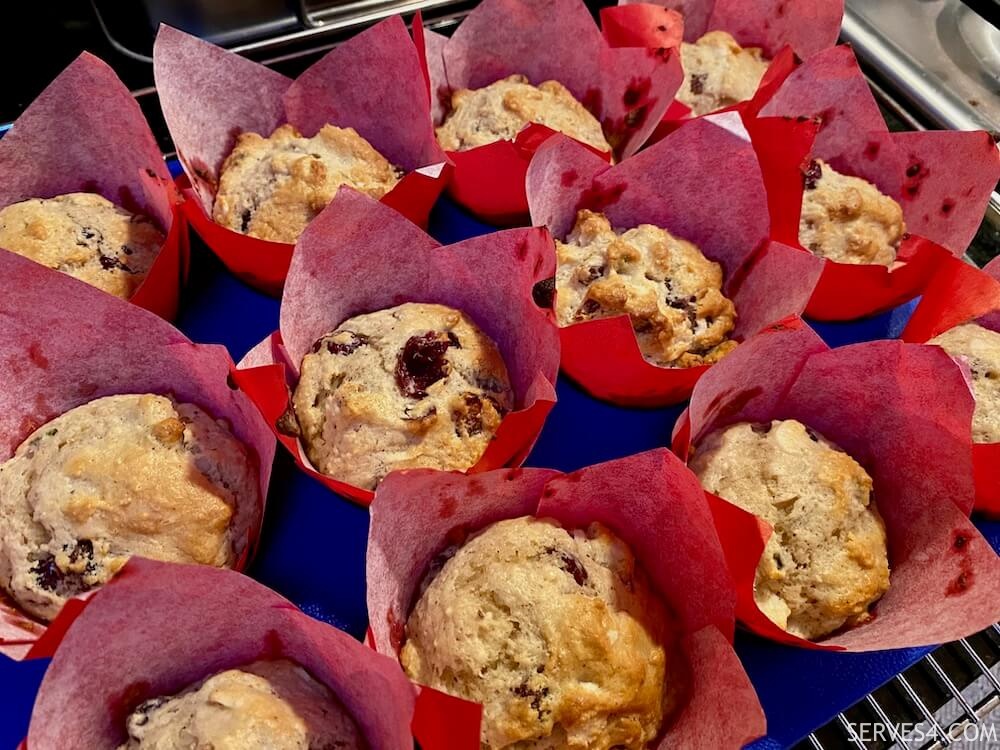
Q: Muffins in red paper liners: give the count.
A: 12